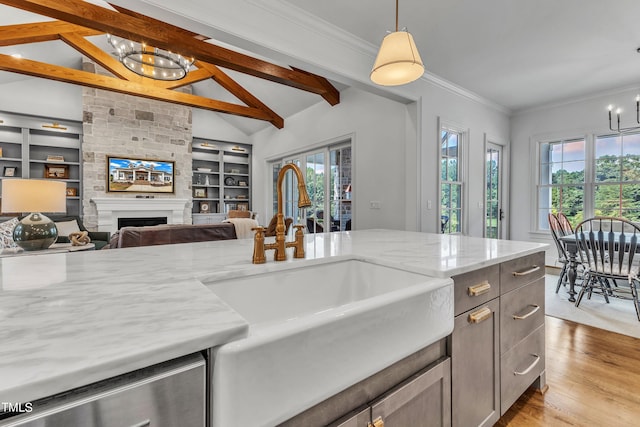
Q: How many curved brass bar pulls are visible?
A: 3